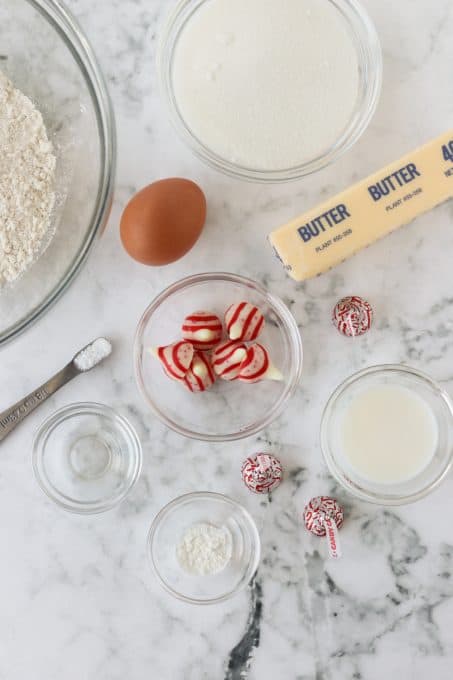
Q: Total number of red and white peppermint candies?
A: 9